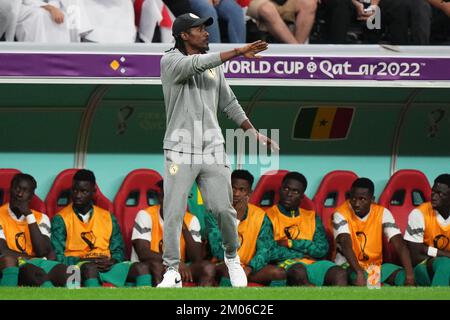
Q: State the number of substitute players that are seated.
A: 7